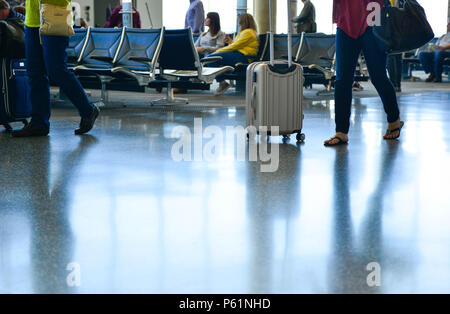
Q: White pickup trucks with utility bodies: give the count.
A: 0